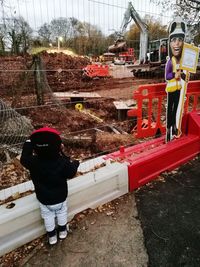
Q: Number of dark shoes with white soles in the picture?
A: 2